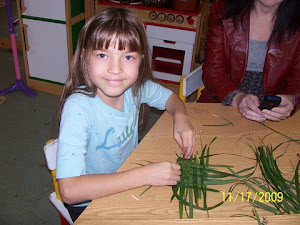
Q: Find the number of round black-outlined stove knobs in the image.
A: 4